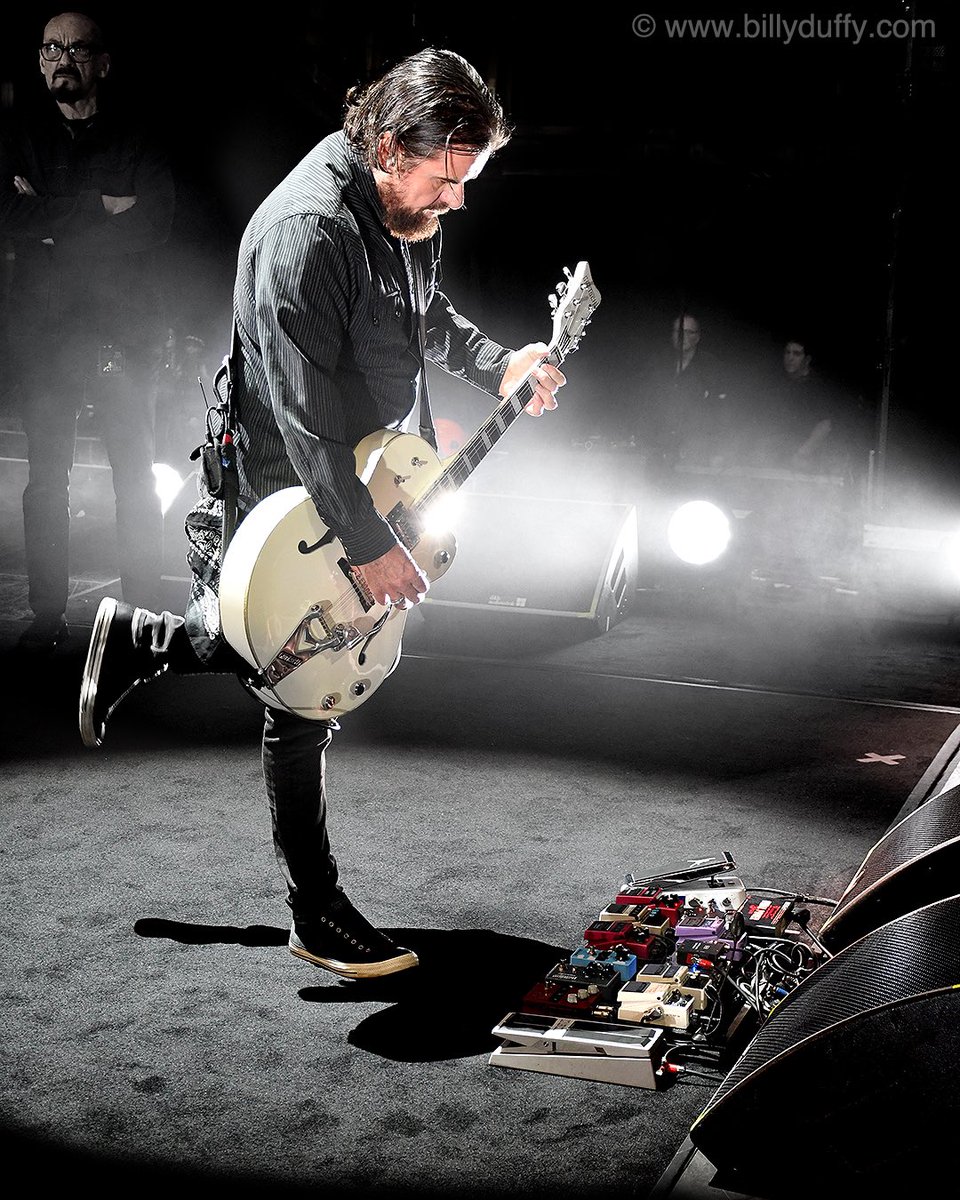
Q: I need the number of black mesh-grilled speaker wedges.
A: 2